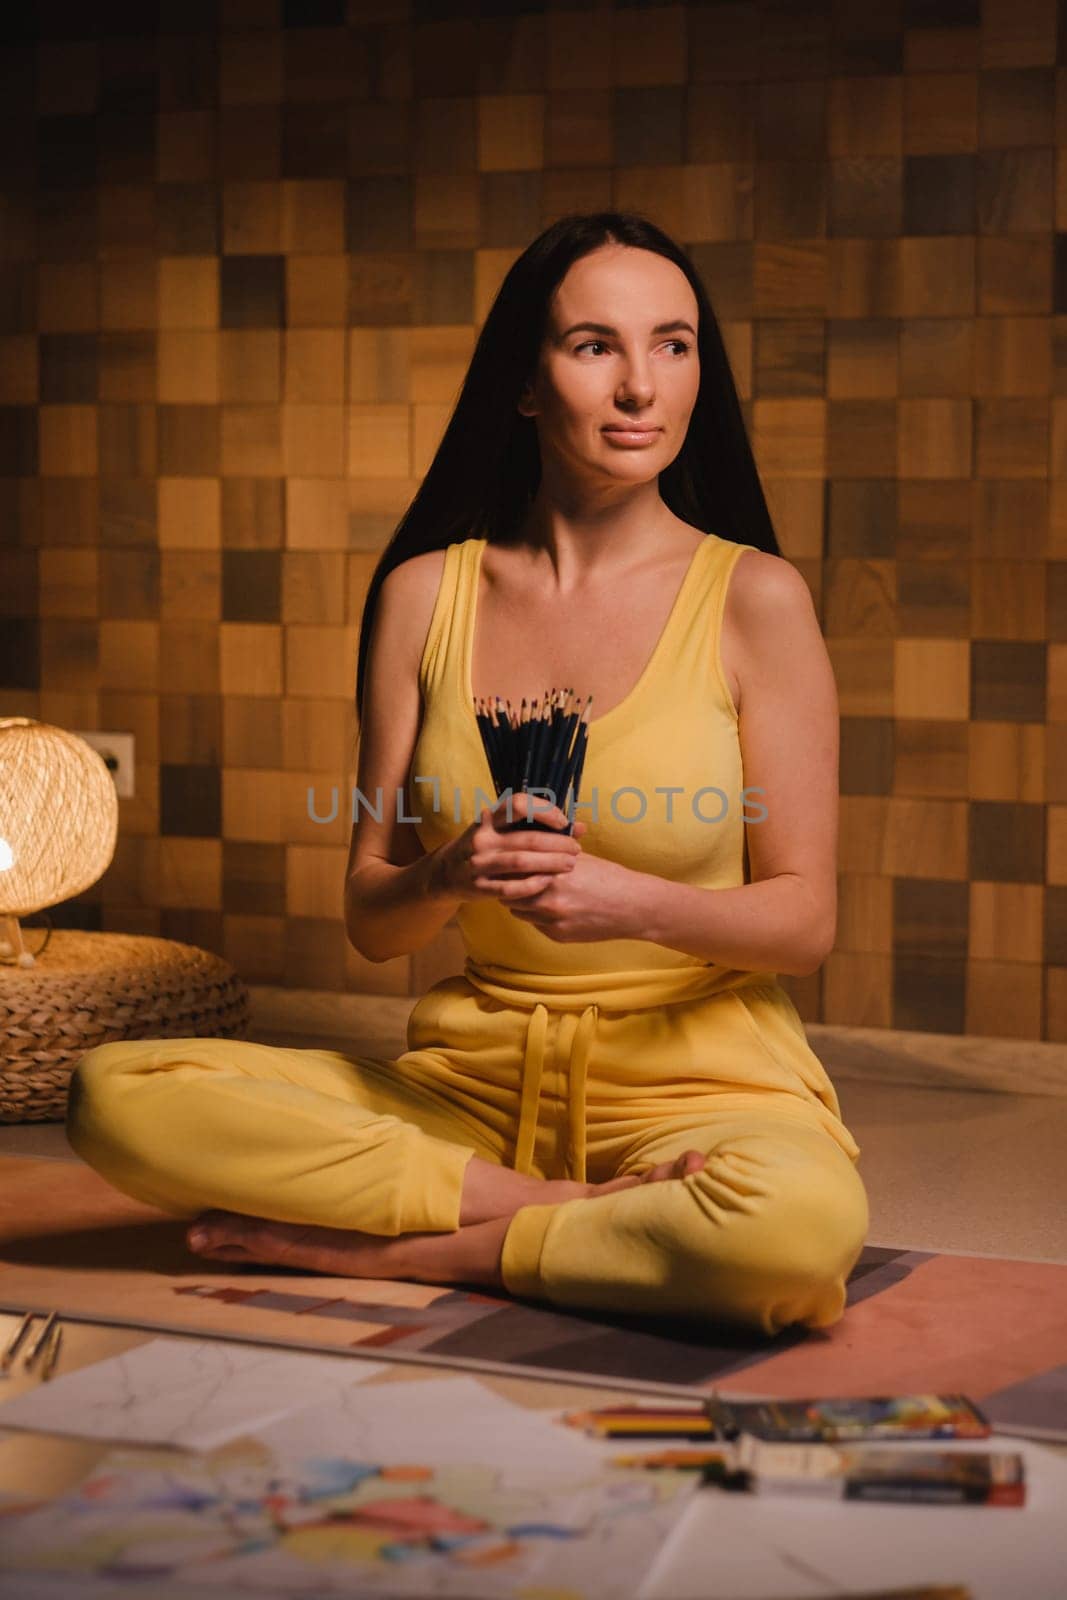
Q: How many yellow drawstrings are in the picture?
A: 2